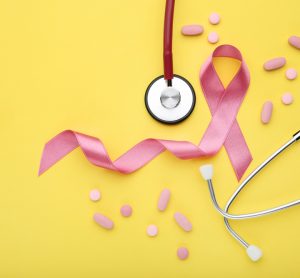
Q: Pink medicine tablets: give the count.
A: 15